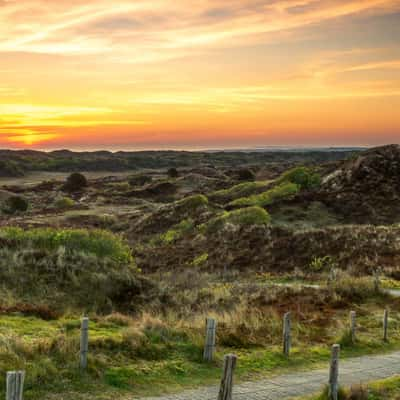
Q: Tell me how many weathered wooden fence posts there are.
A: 8